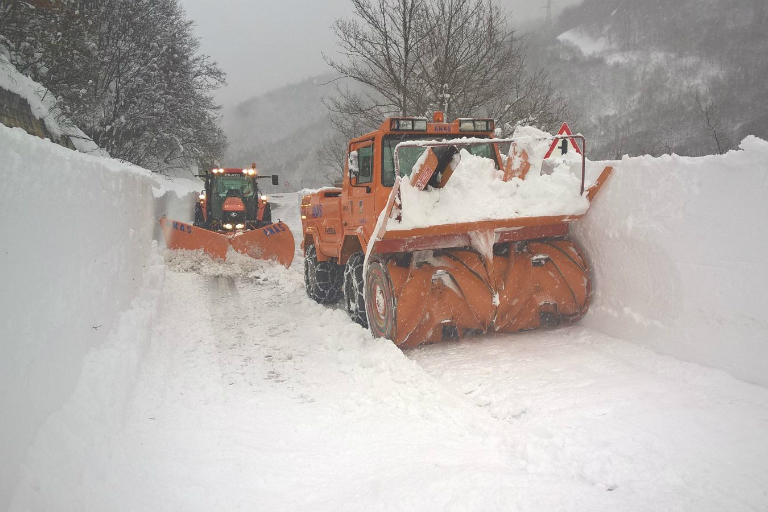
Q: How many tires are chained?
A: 2